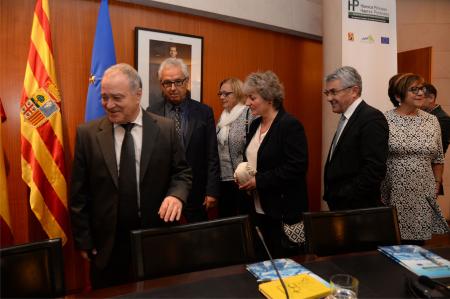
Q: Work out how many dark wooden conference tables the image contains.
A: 1